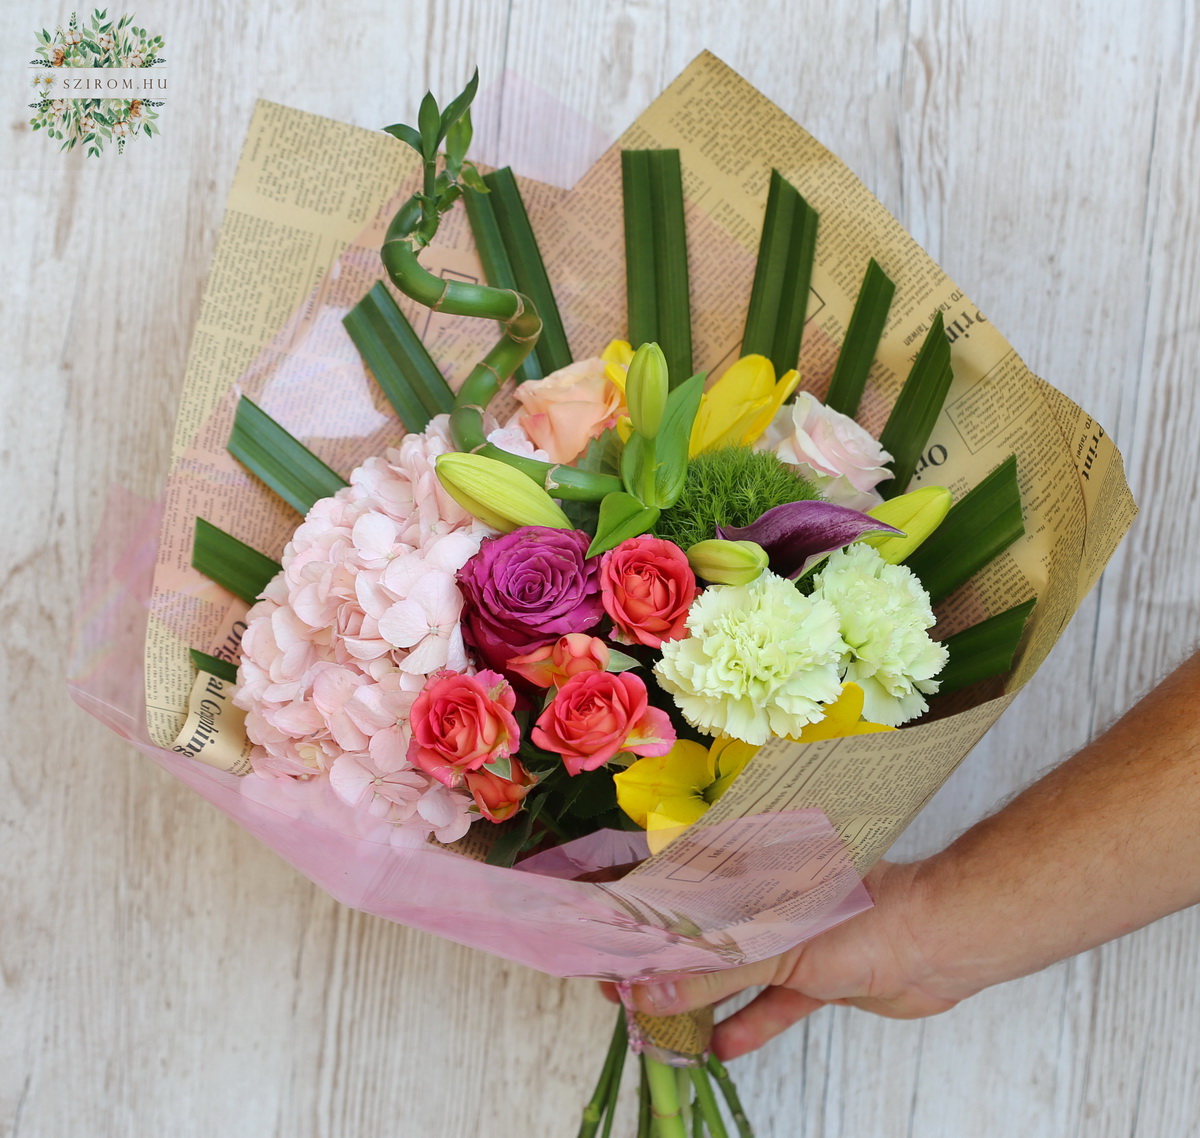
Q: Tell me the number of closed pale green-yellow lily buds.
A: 4